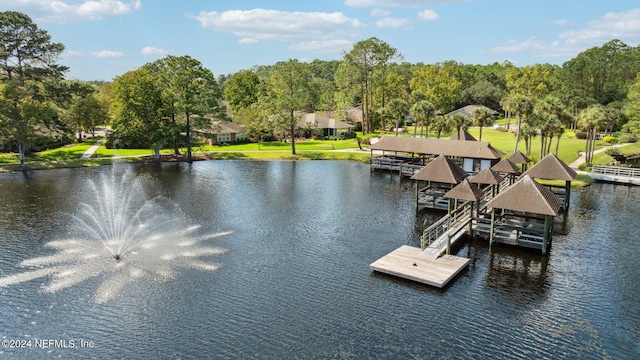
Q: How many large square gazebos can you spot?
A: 3